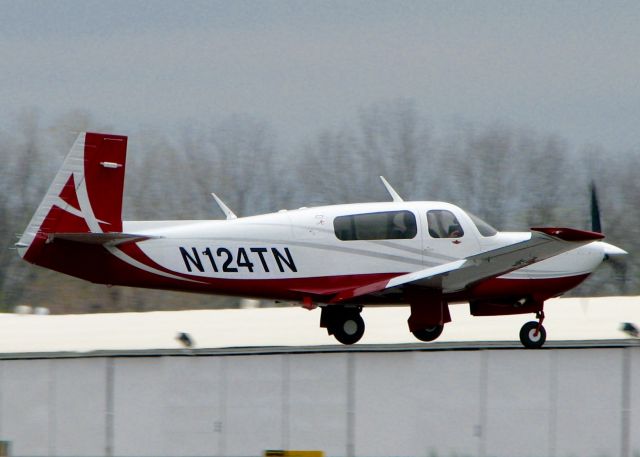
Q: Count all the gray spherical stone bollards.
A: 0